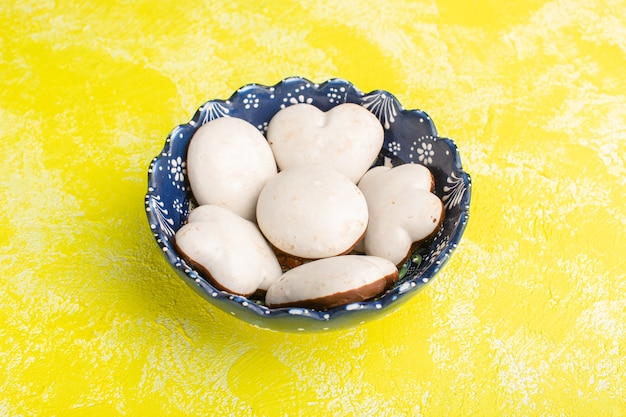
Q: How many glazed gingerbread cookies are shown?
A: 6